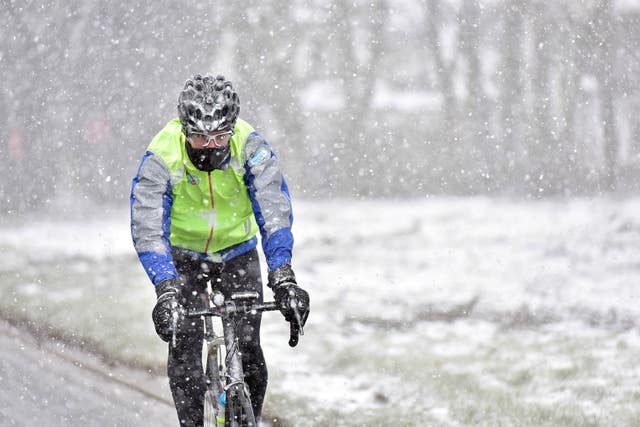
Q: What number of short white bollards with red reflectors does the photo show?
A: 0